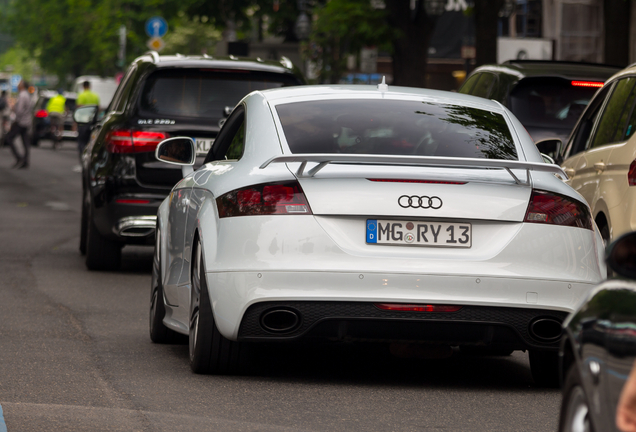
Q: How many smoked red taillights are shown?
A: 2